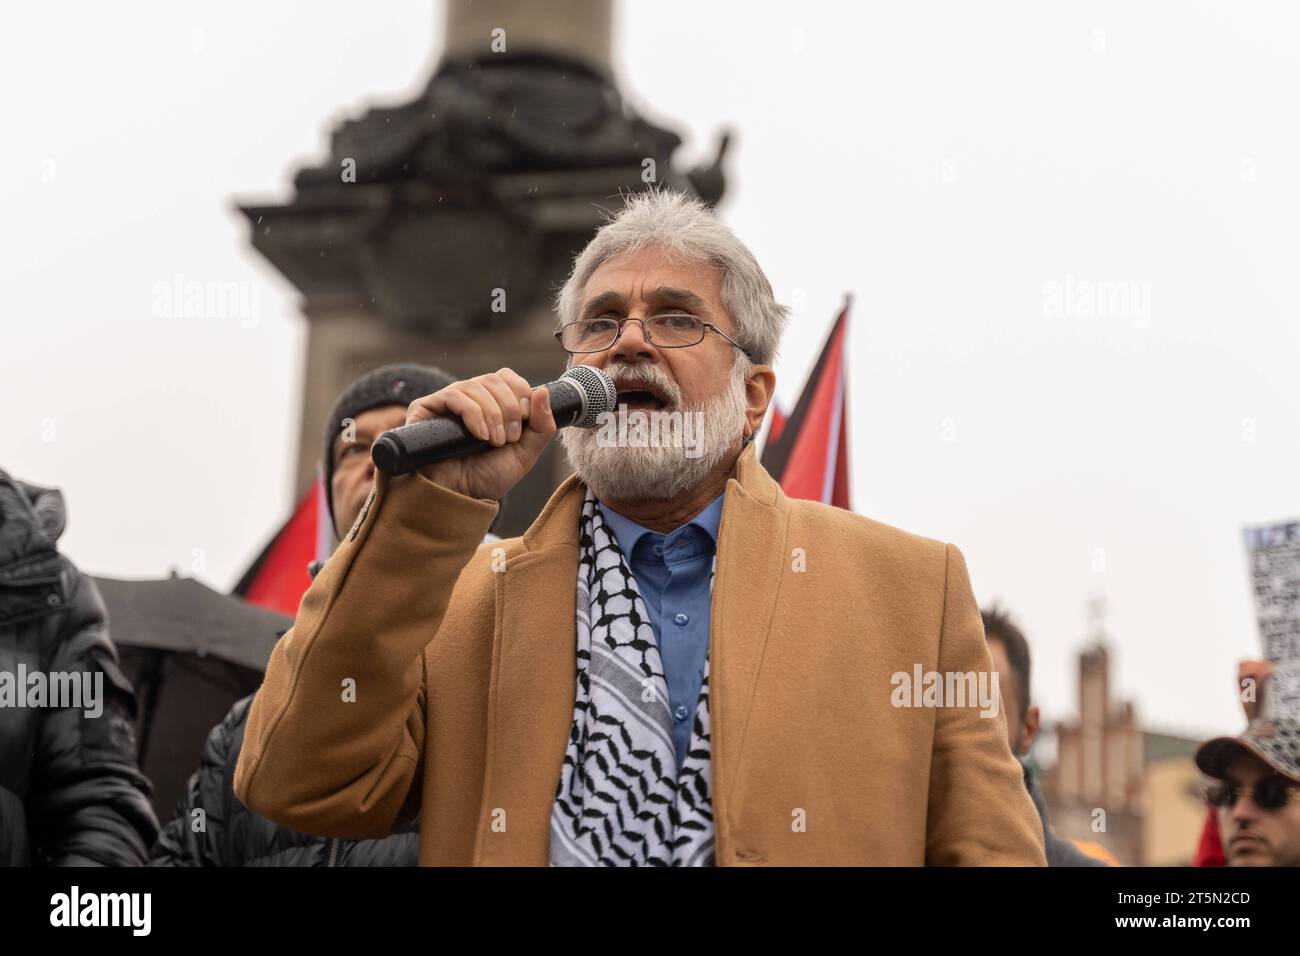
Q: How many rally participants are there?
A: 5